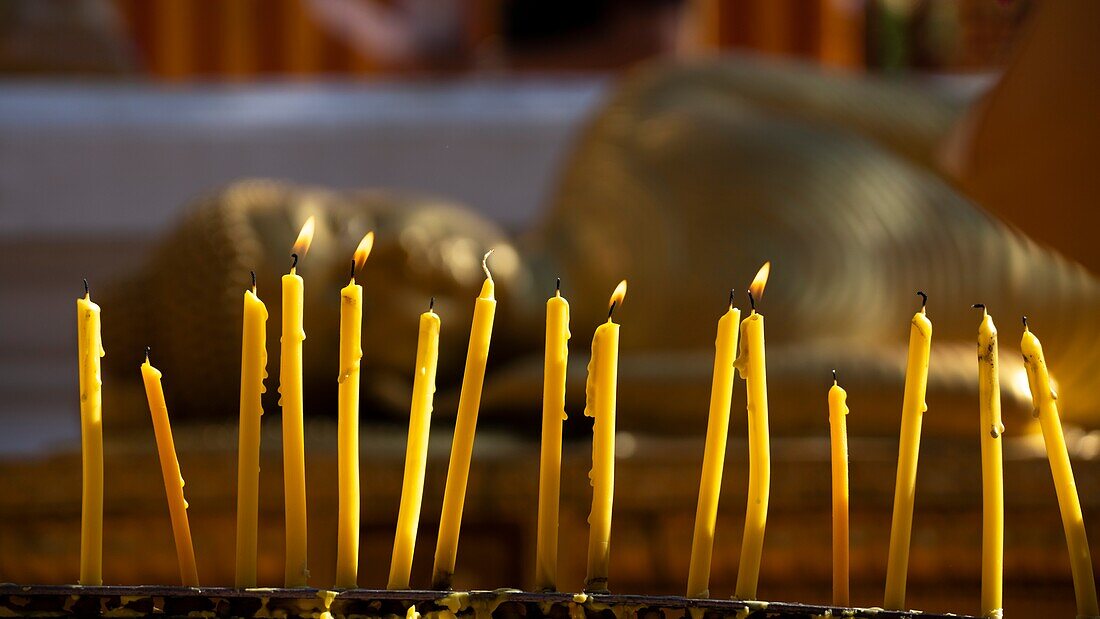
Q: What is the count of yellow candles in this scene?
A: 15